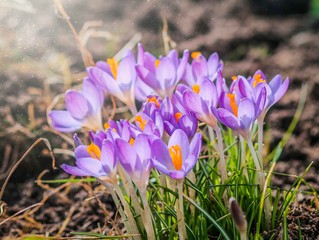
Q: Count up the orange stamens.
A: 14